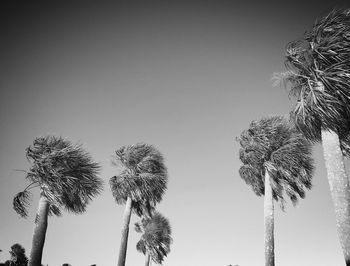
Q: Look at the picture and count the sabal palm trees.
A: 5